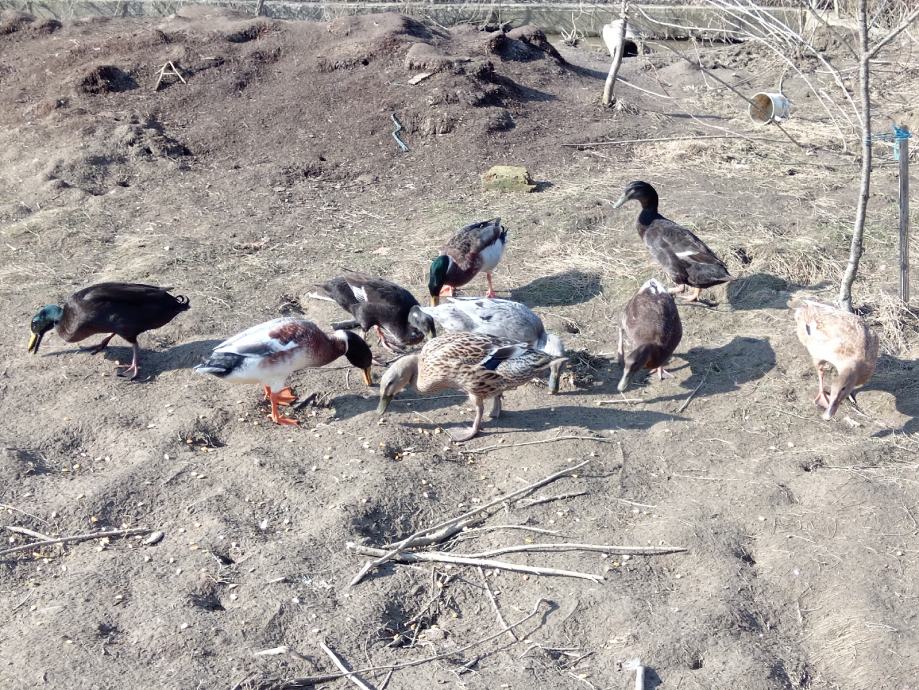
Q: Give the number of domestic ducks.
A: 9